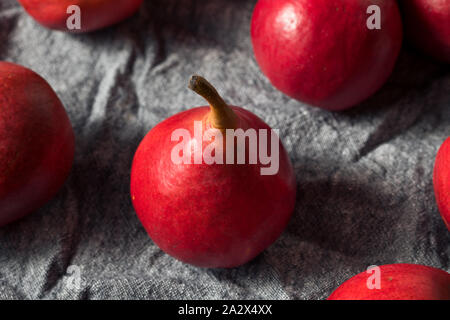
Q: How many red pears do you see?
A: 7